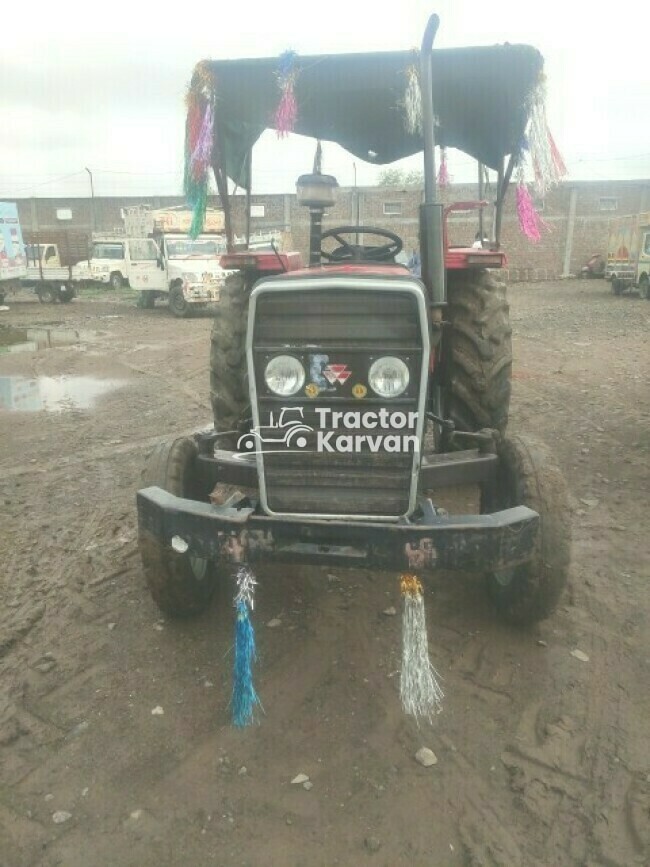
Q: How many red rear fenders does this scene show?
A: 2